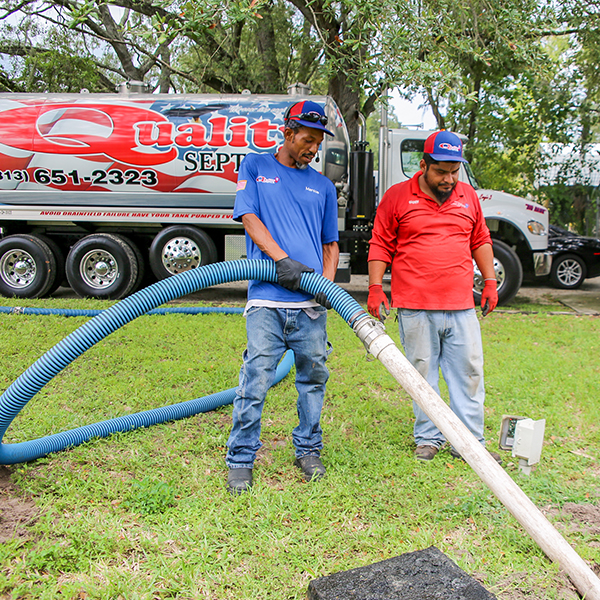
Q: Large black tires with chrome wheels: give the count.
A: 4